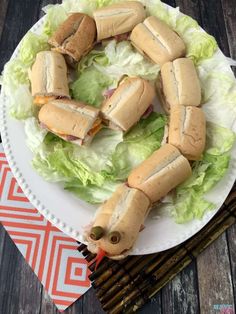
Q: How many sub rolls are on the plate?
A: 10